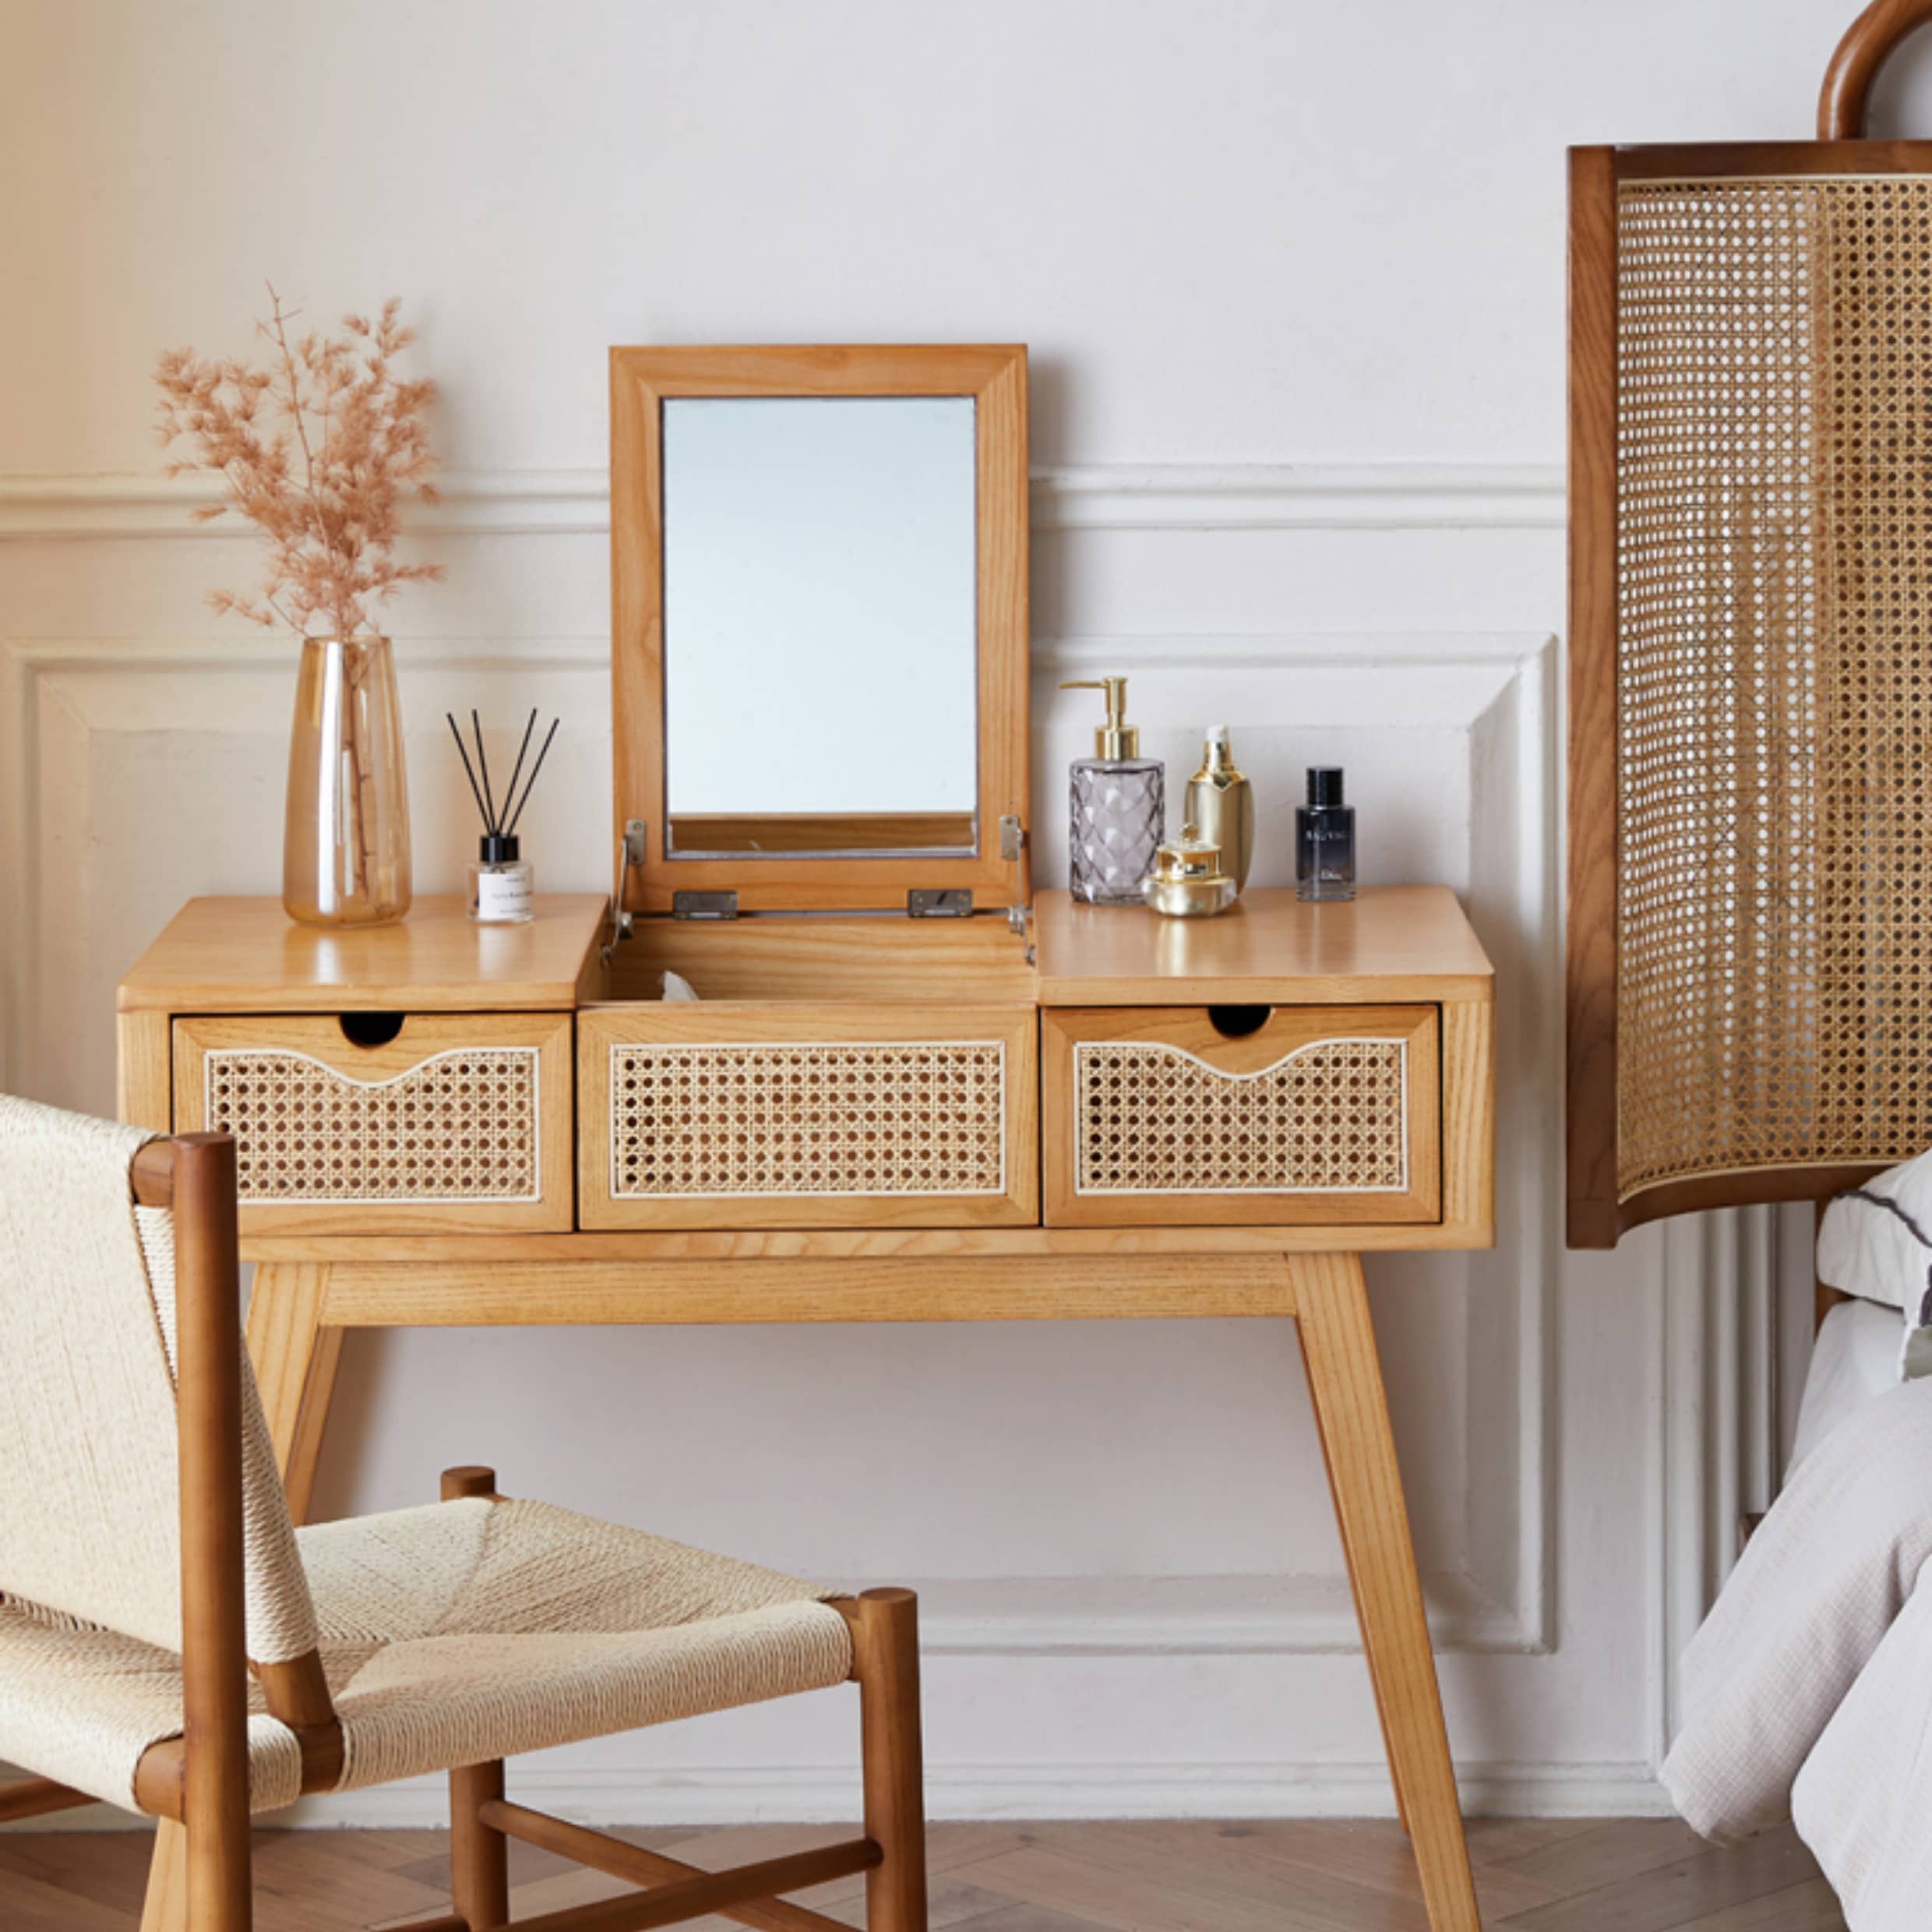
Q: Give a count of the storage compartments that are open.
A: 1